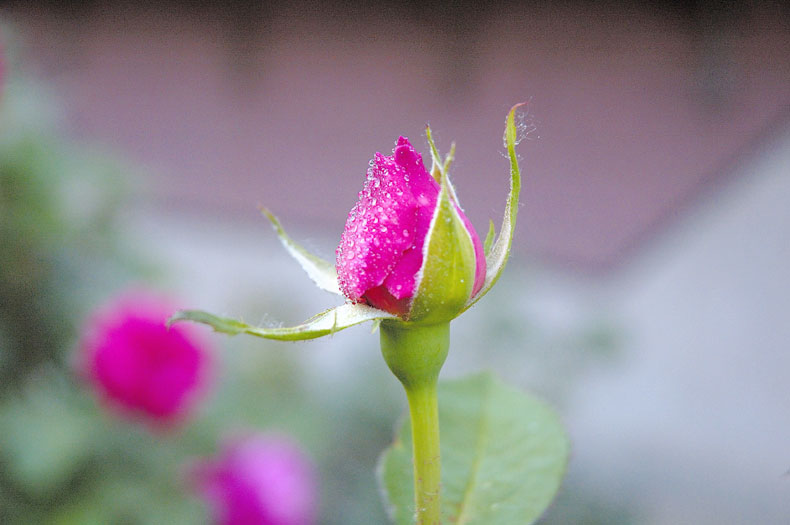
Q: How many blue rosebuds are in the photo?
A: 0